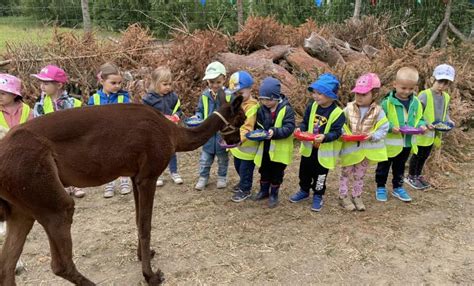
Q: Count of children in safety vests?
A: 11